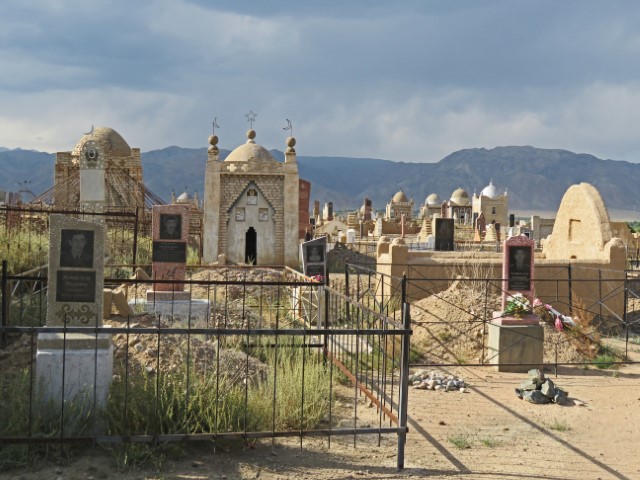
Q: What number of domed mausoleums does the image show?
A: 7